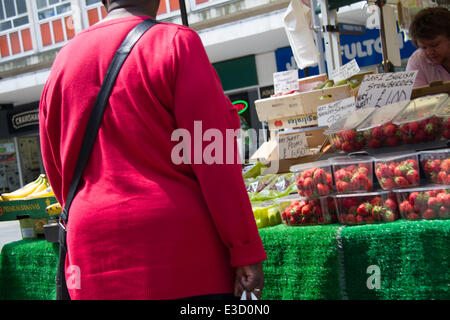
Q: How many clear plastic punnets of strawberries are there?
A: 11